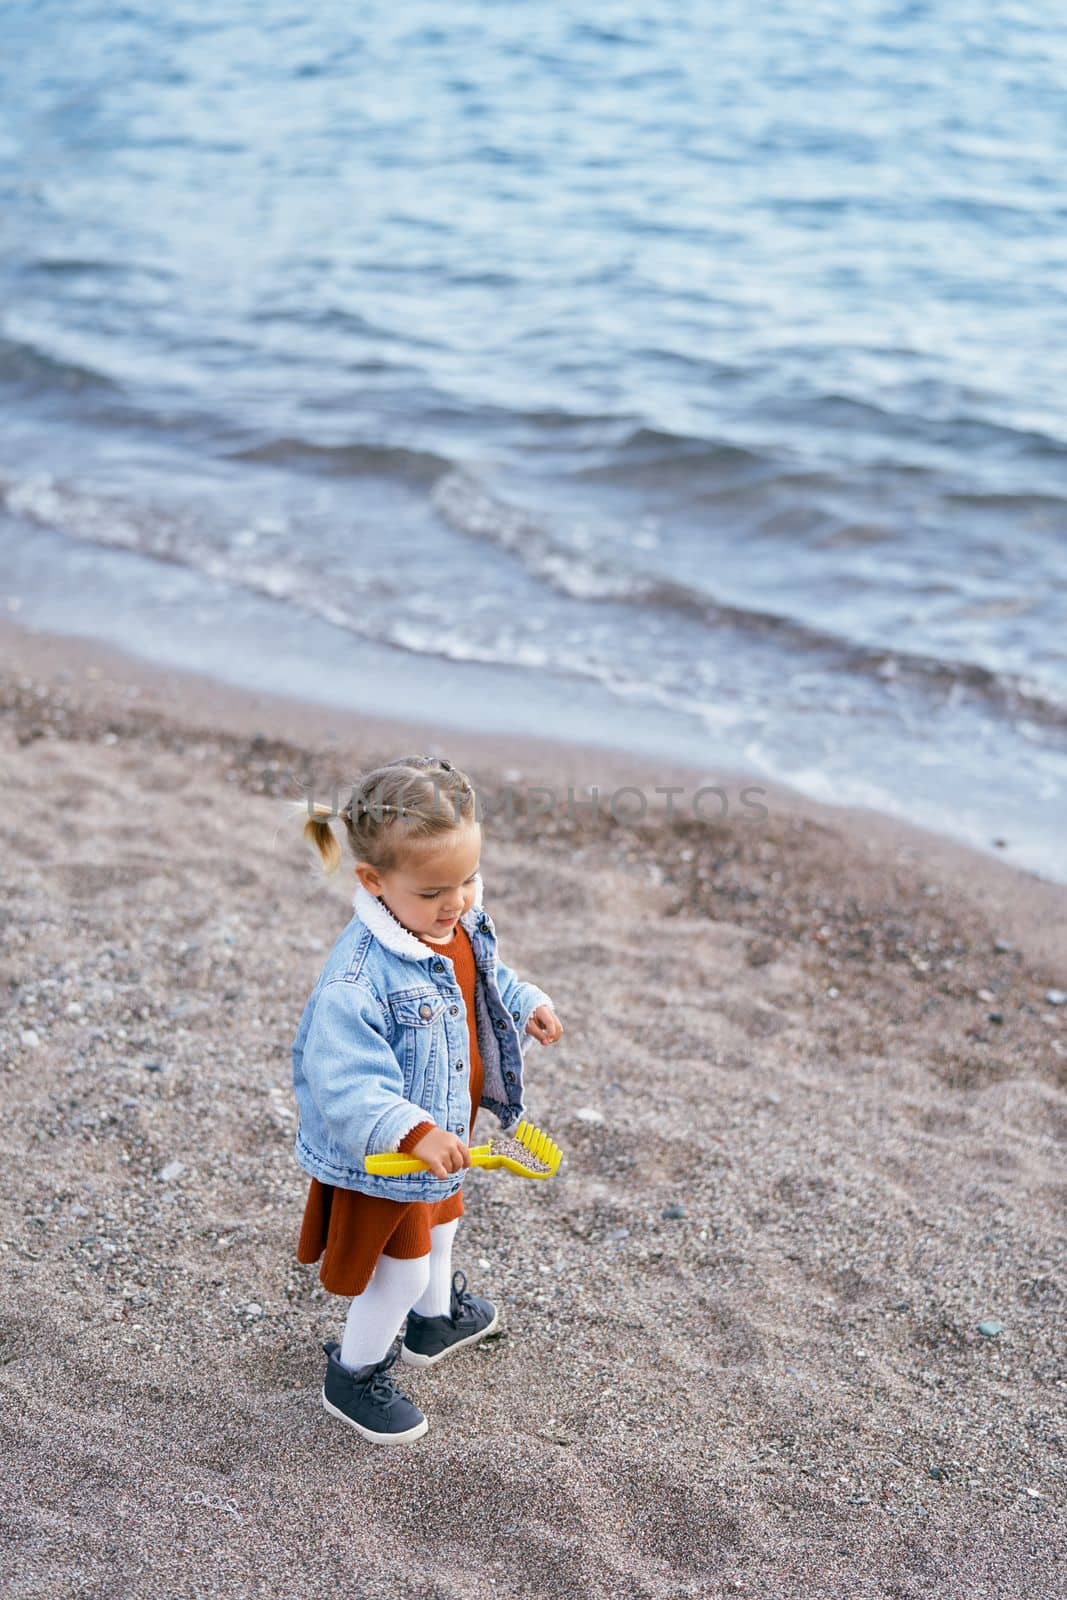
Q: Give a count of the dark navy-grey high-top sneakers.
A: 2